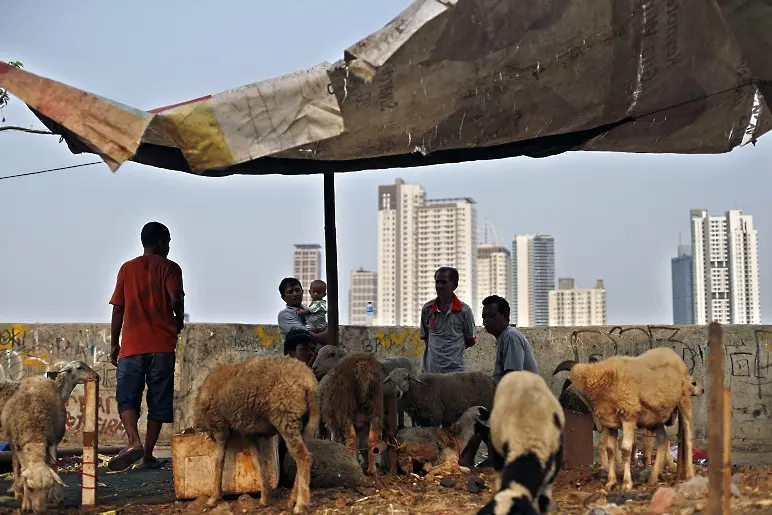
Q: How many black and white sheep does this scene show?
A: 1